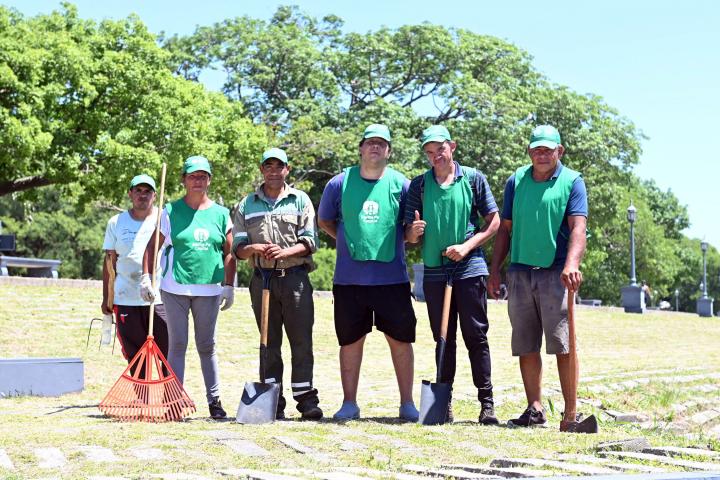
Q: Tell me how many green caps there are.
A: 6